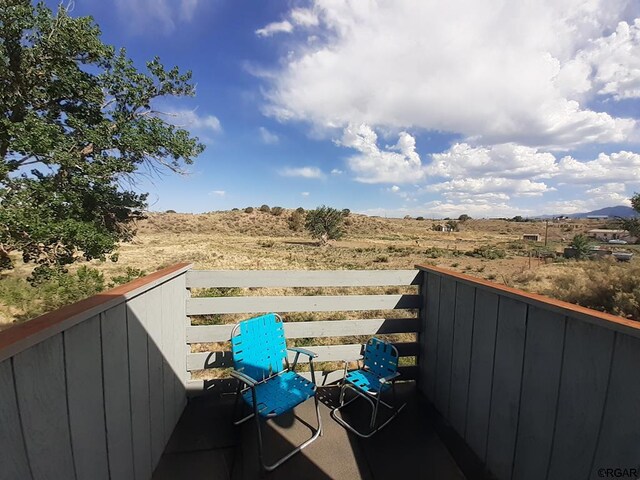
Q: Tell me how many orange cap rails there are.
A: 2